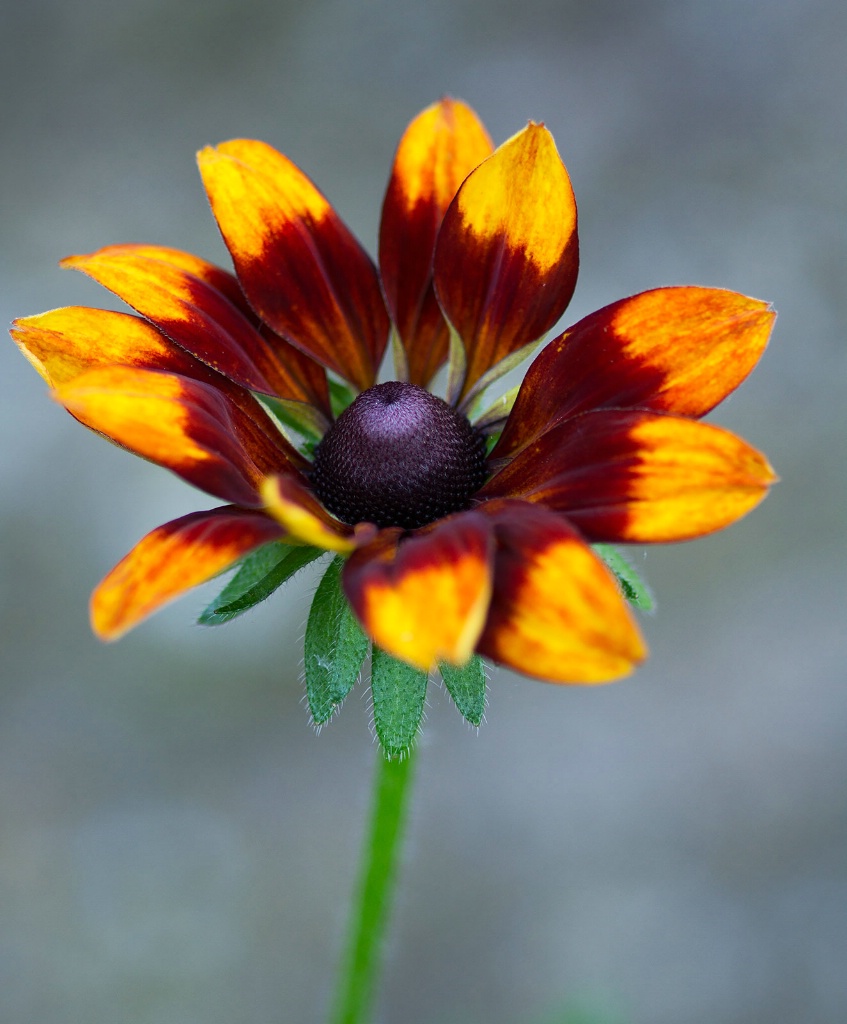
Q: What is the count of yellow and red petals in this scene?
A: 12